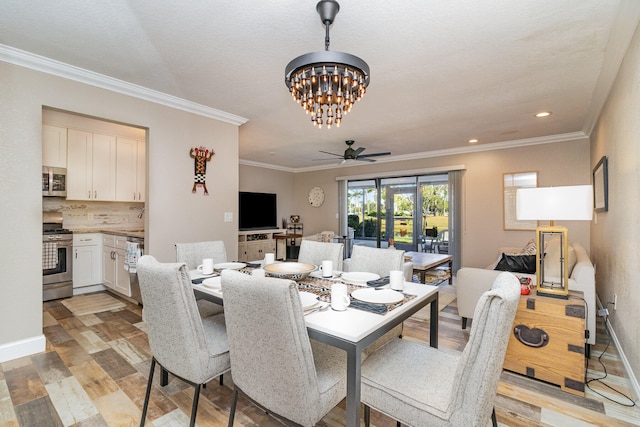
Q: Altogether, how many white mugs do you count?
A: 6